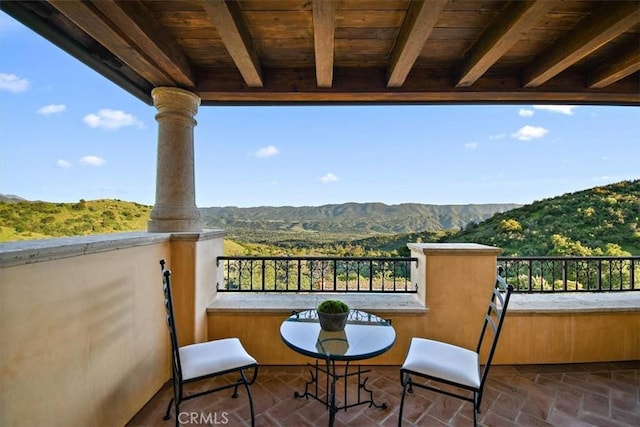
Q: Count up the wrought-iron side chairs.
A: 2